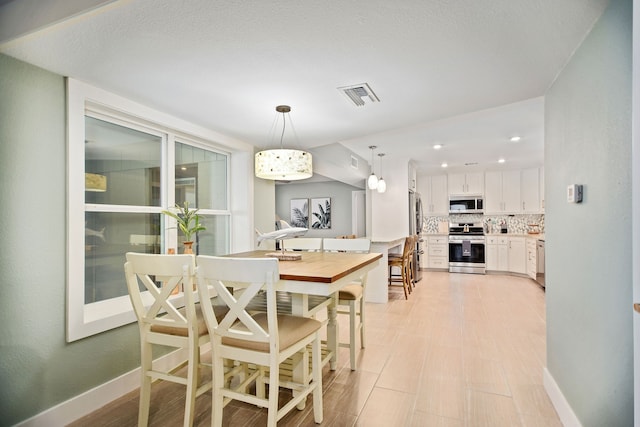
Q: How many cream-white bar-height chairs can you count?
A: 4